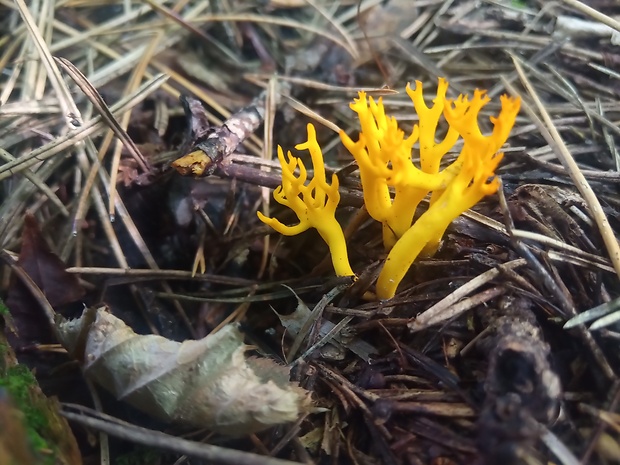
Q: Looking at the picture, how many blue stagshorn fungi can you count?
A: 0